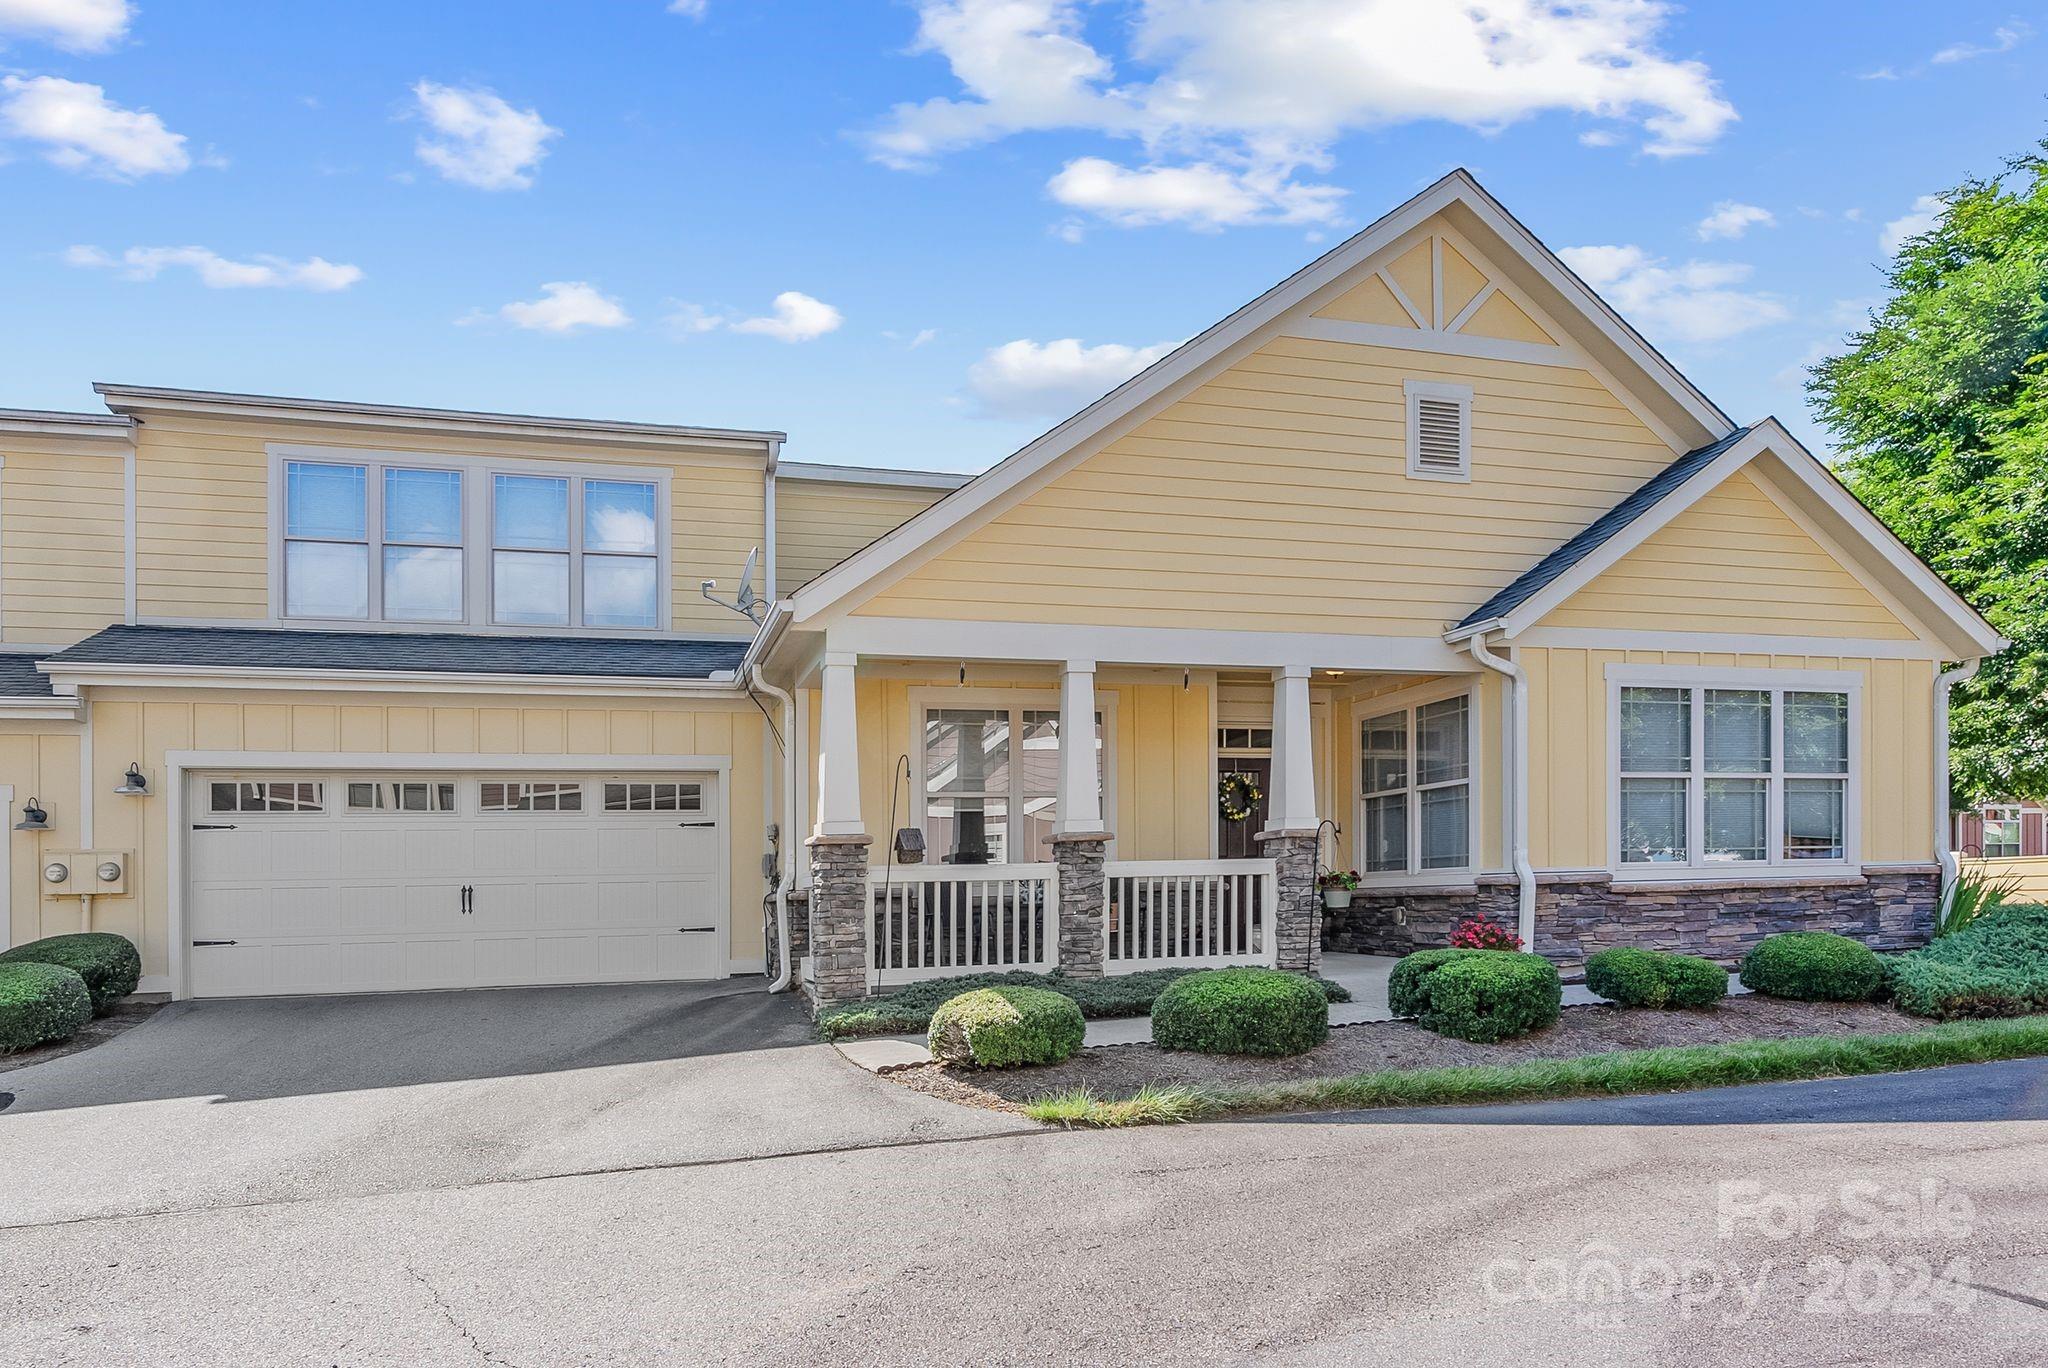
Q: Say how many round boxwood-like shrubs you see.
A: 7